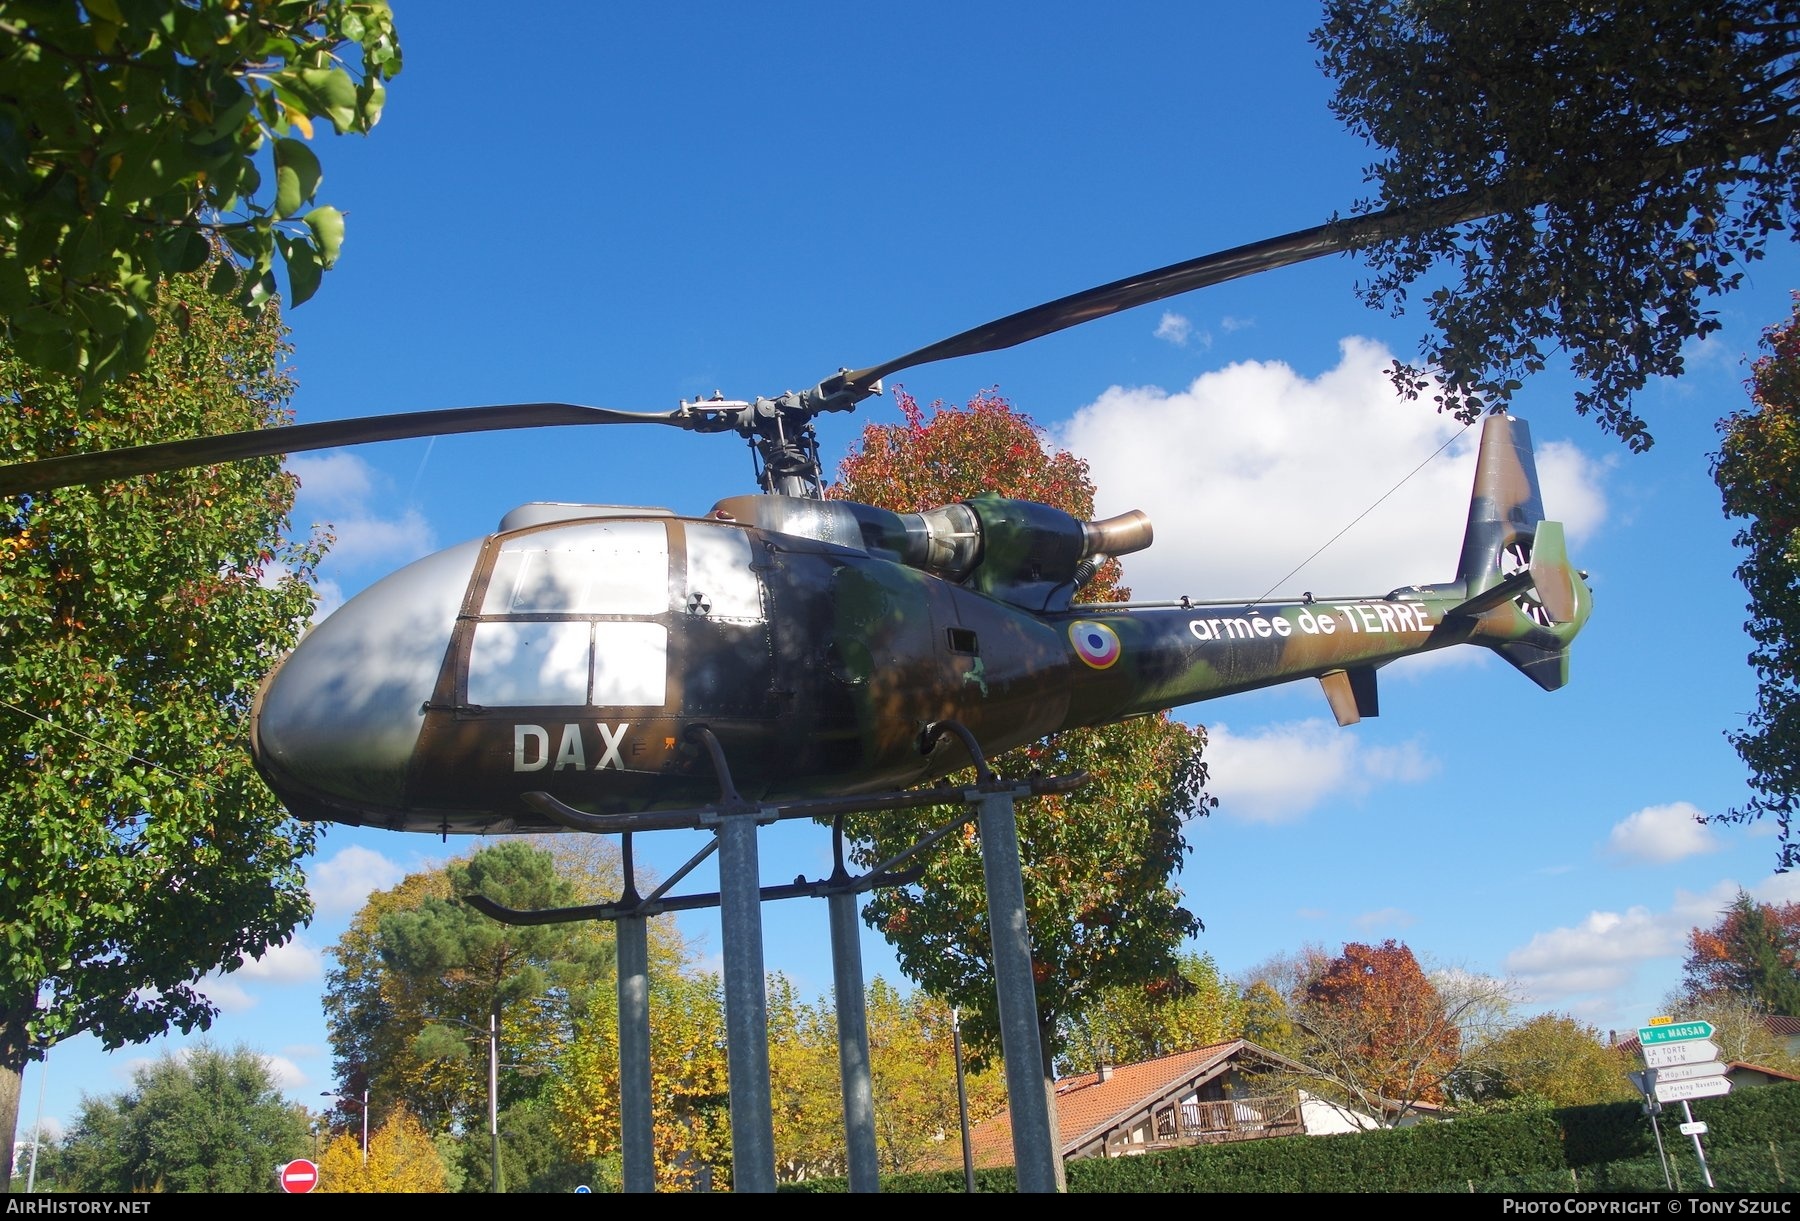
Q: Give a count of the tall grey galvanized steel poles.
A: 4